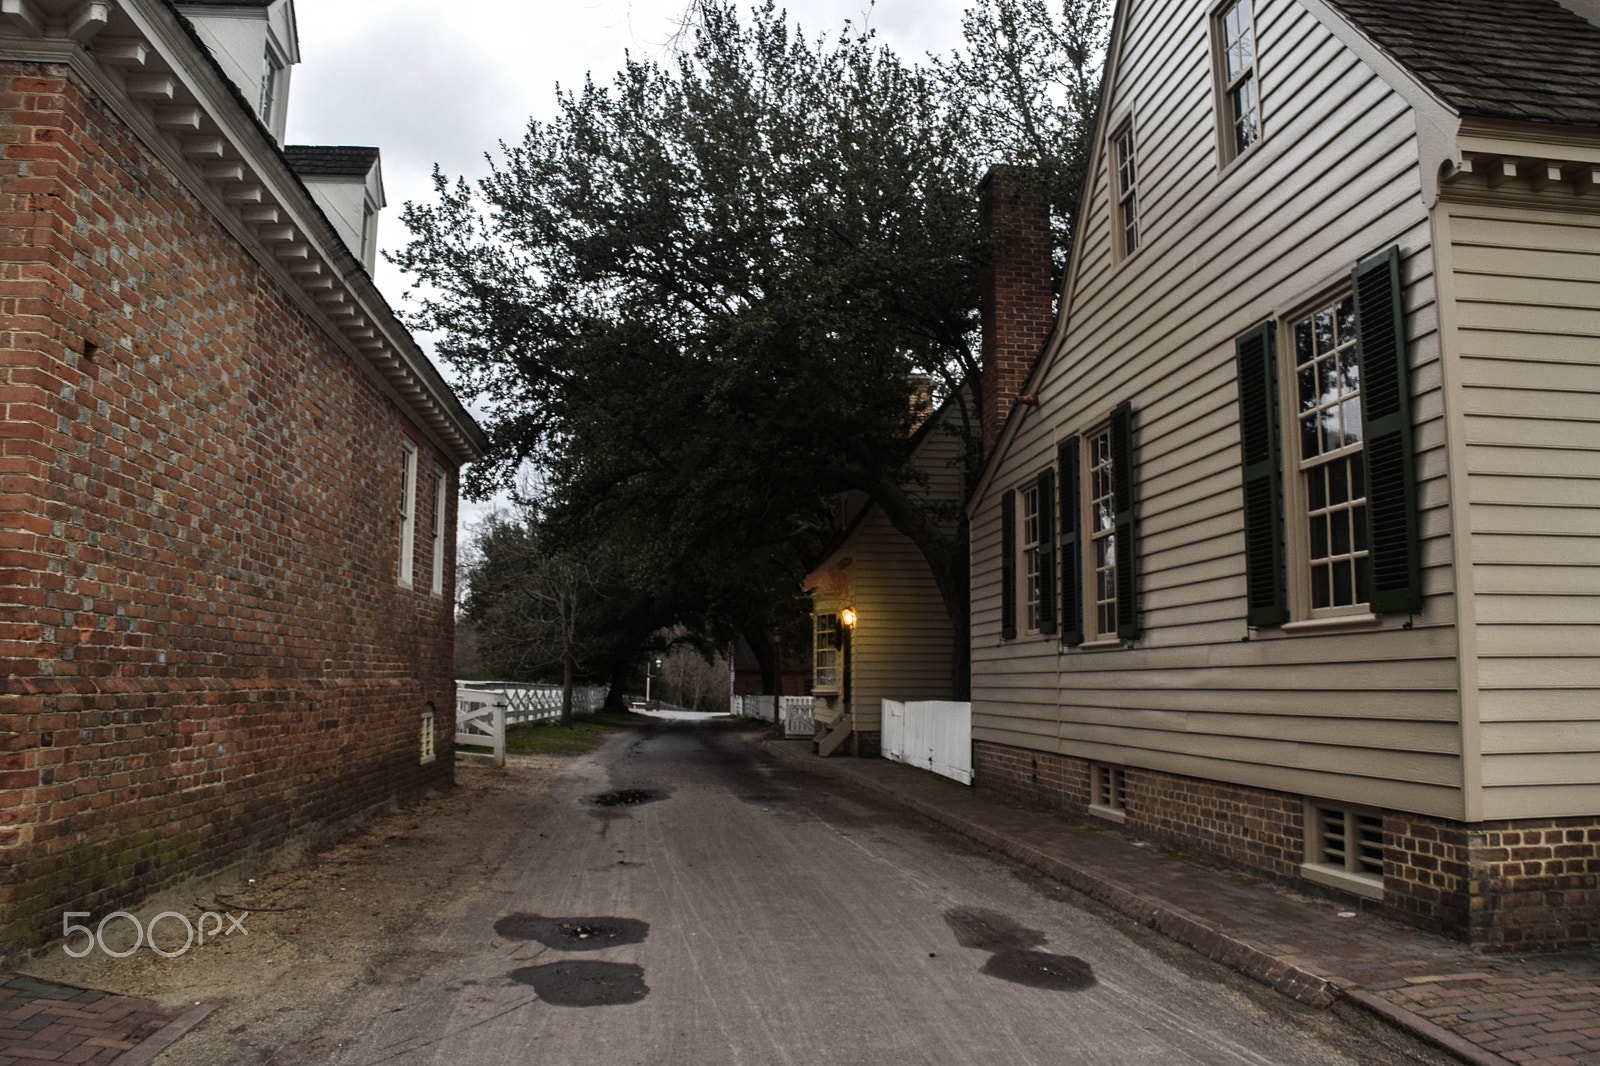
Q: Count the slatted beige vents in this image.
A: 2